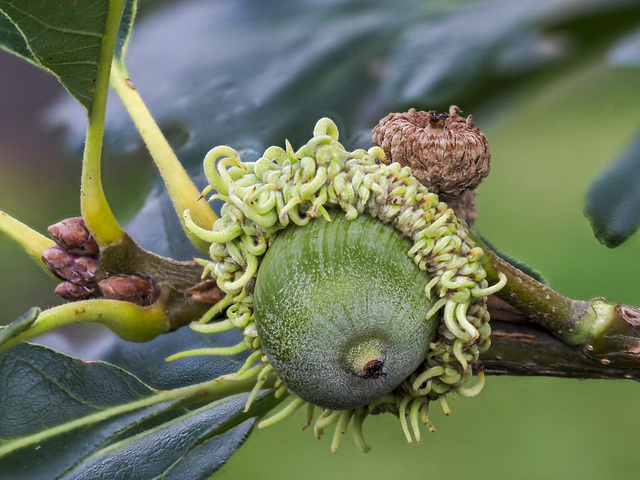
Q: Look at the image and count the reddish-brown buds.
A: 4